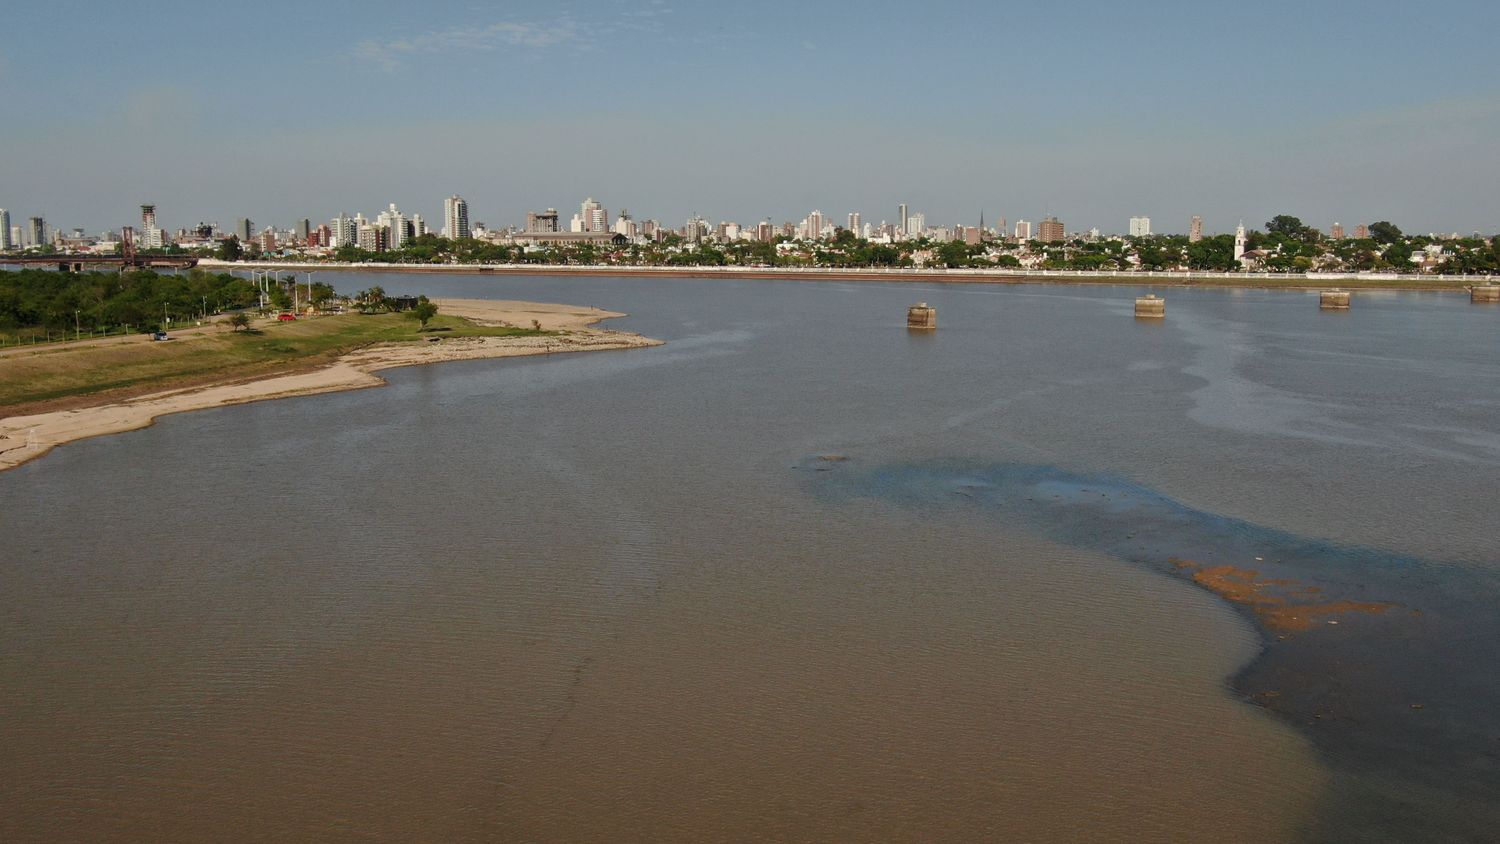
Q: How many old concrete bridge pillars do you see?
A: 4